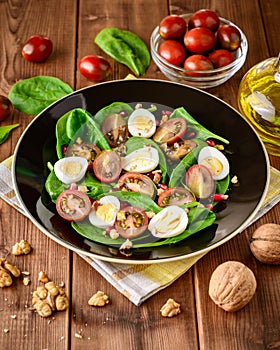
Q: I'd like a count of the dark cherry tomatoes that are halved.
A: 10